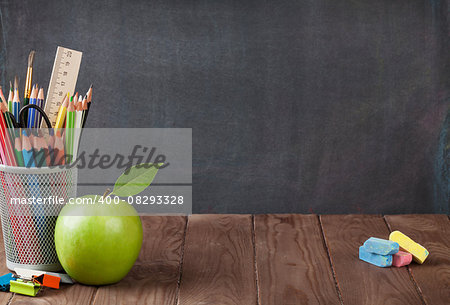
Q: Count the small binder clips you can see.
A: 3